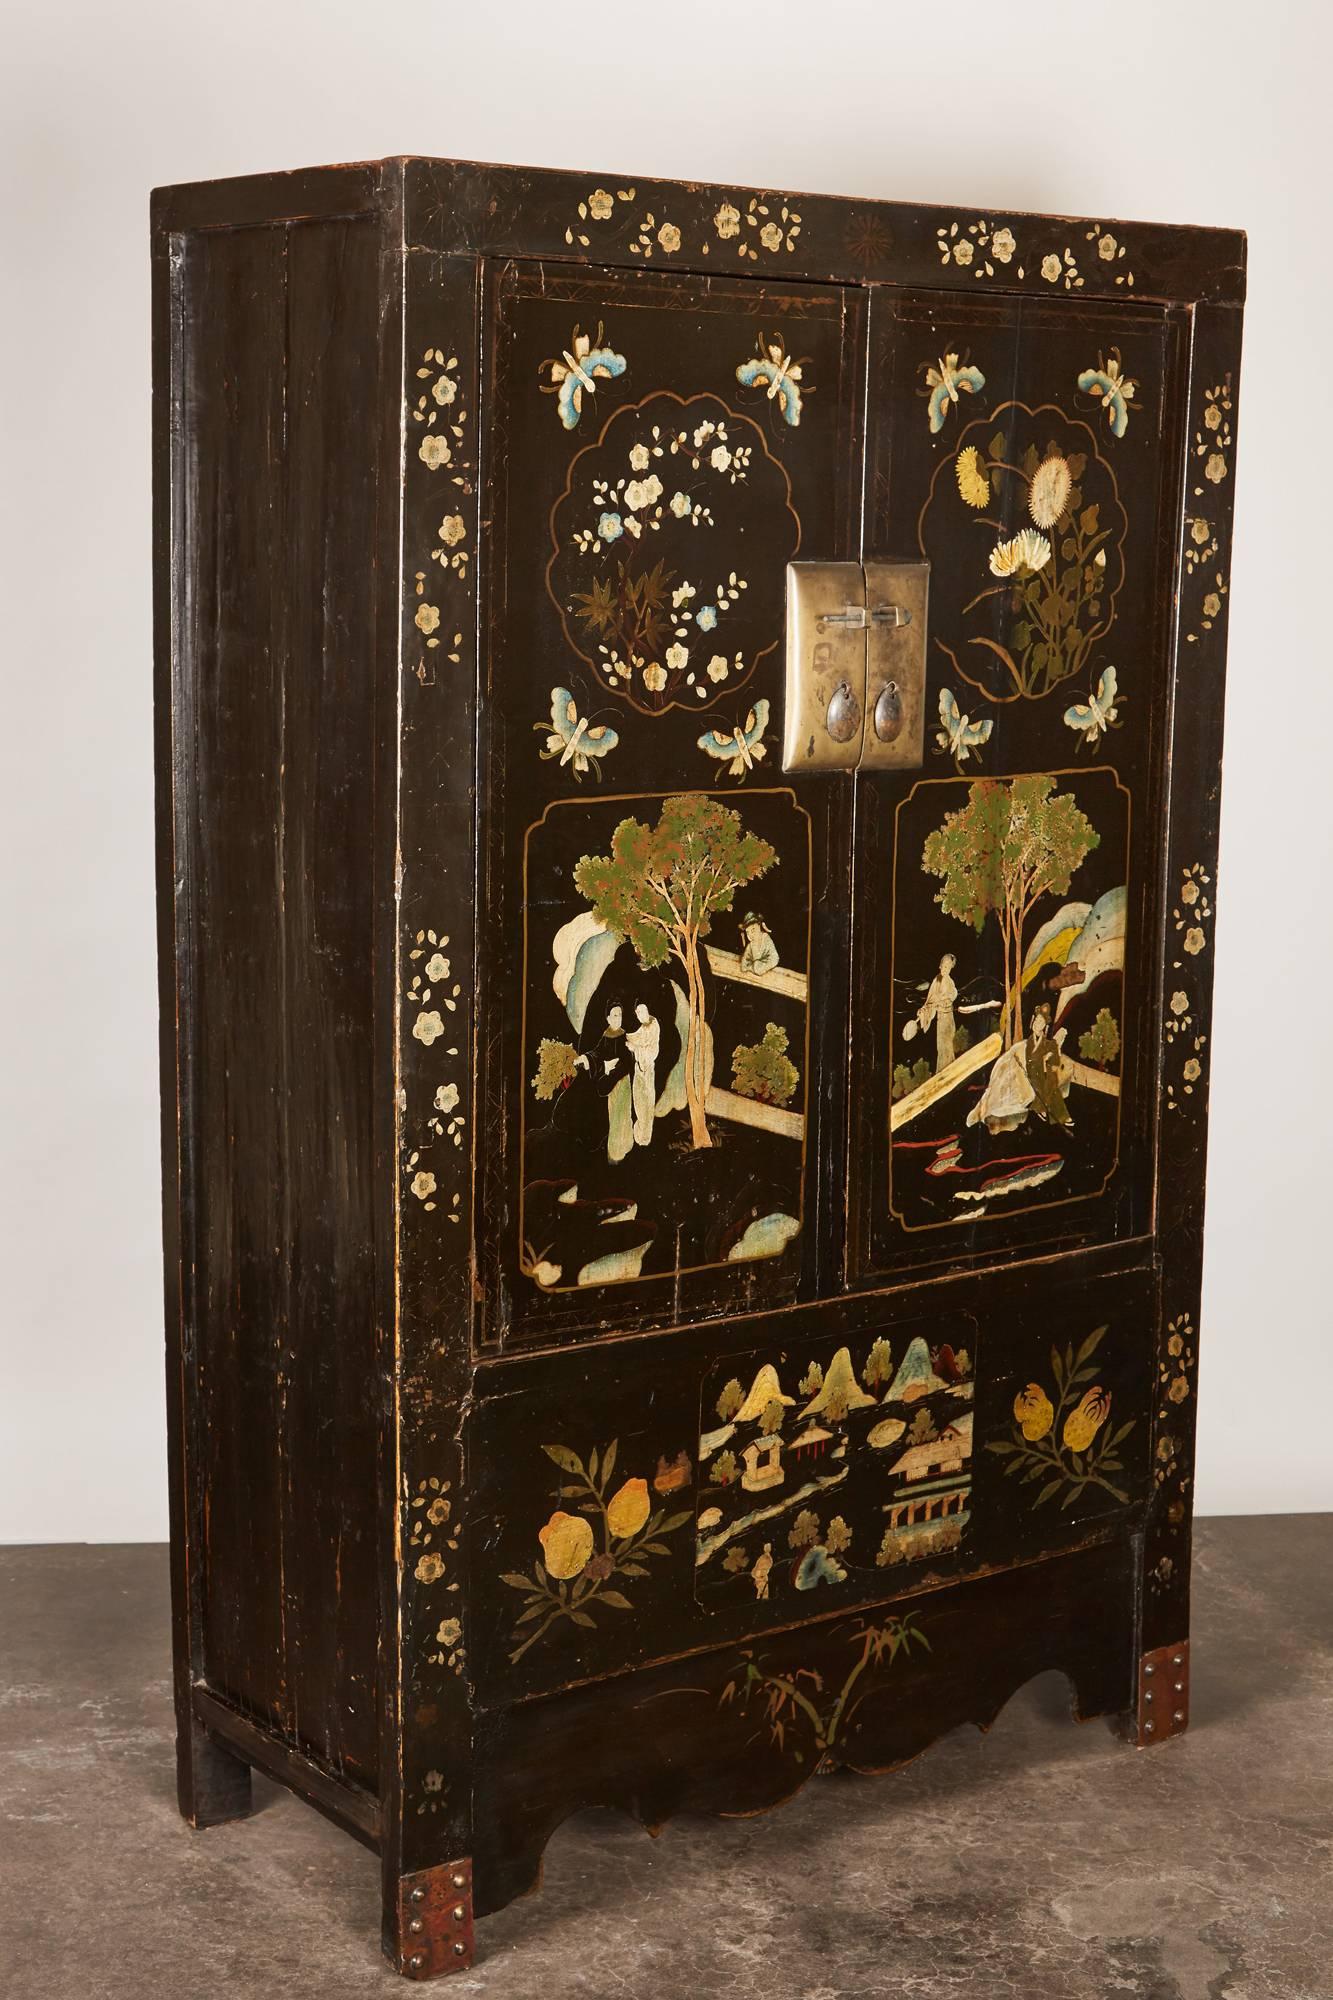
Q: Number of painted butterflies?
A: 8